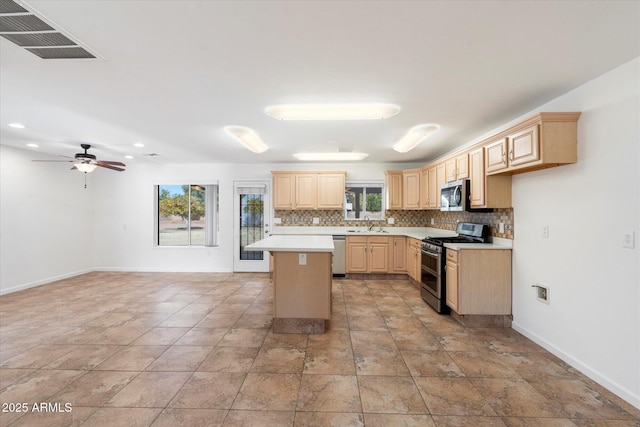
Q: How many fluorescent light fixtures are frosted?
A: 4